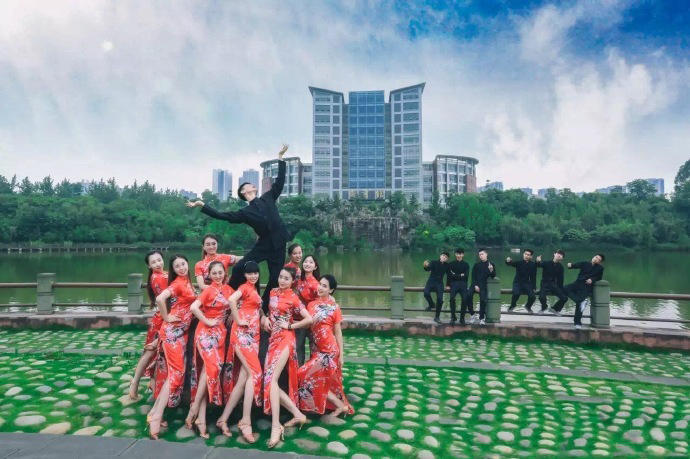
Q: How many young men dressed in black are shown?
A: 7